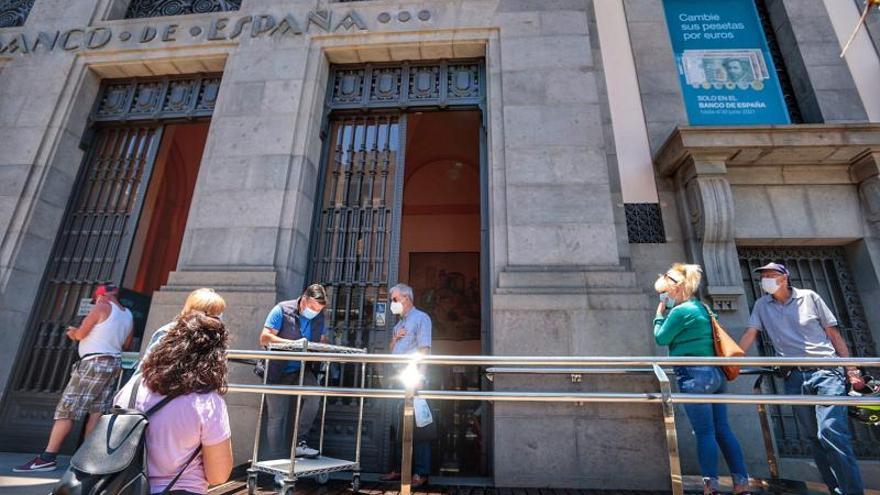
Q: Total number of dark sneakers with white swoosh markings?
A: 1